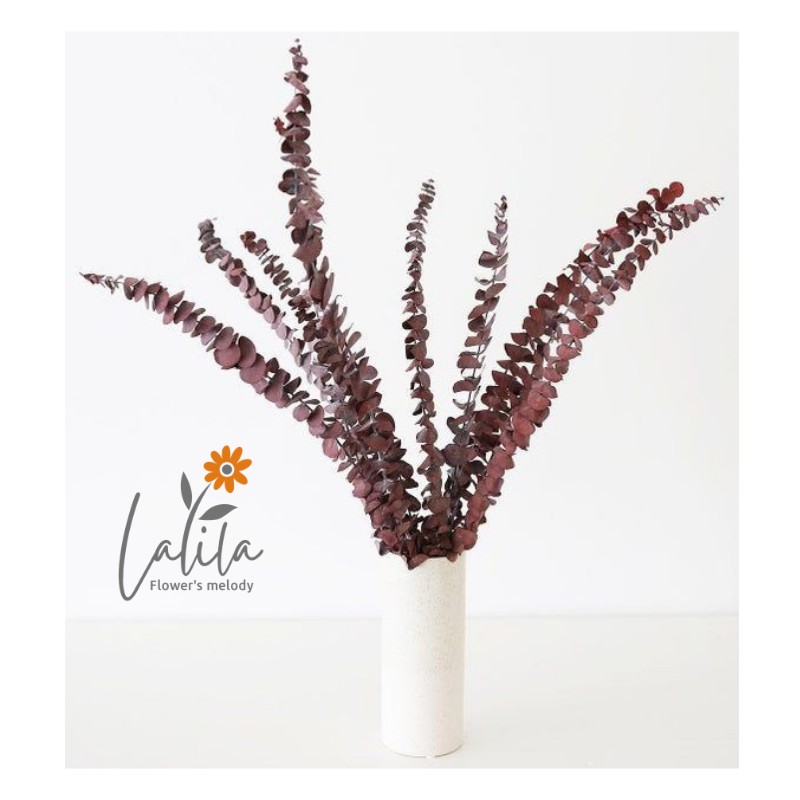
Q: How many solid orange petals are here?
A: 9